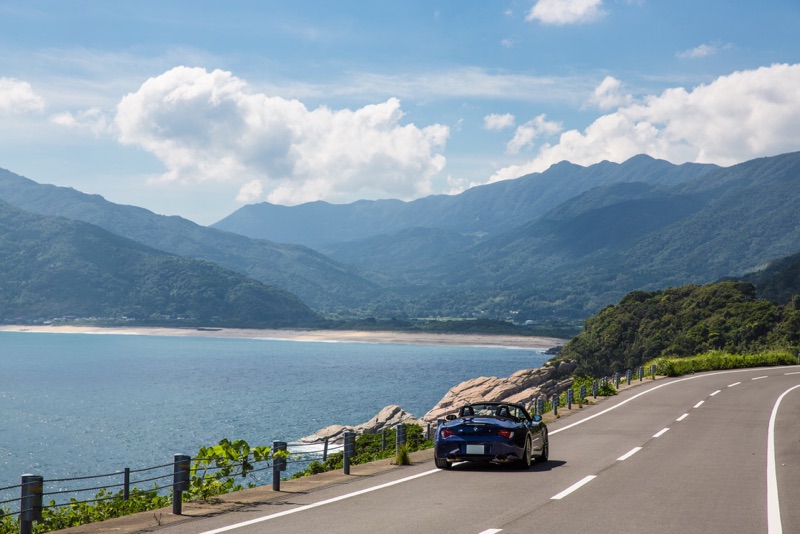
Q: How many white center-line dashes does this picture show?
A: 10